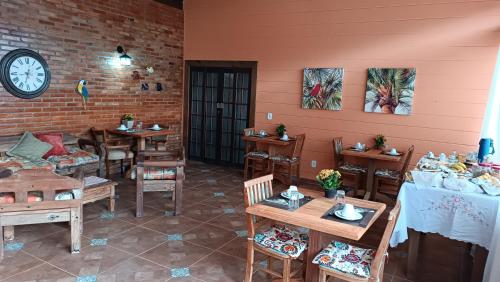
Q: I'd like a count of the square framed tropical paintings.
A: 2